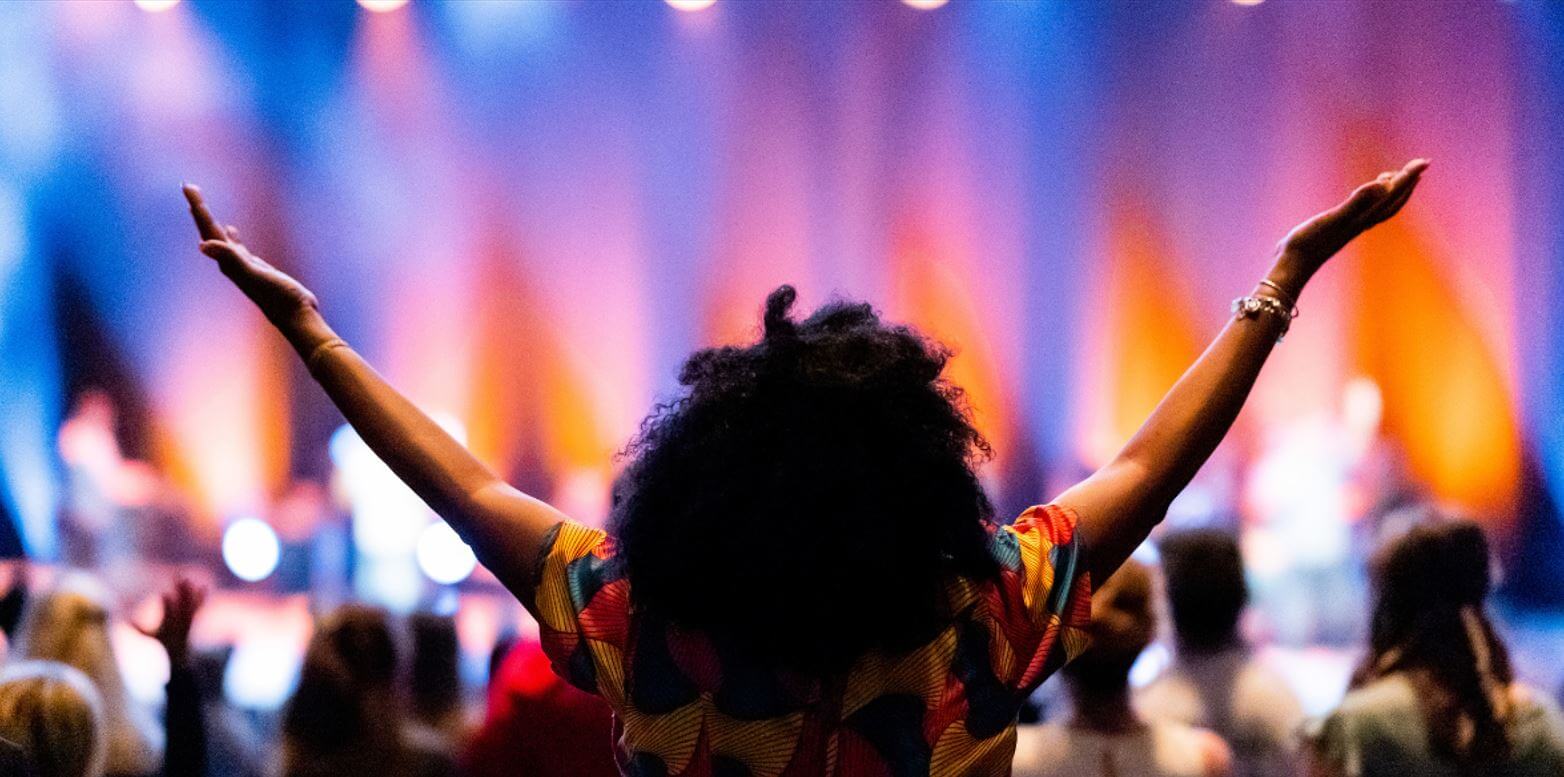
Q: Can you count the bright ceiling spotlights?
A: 5